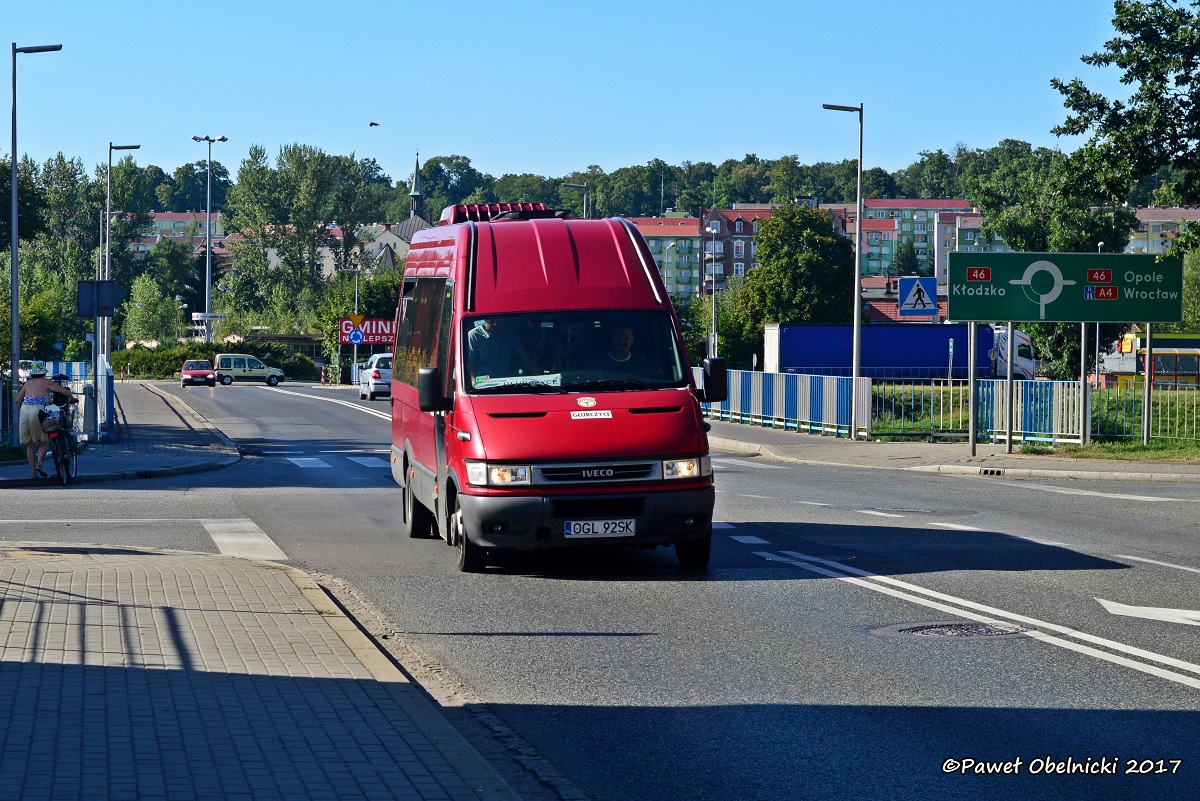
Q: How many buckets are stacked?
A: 0